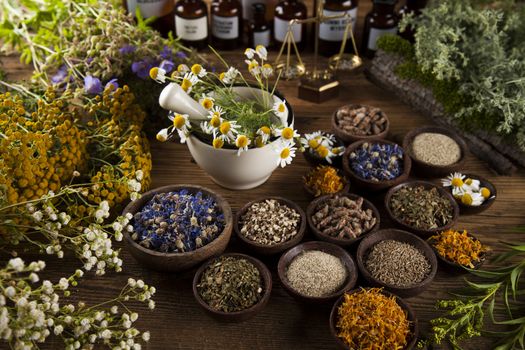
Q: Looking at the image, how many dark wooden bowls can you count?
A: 15